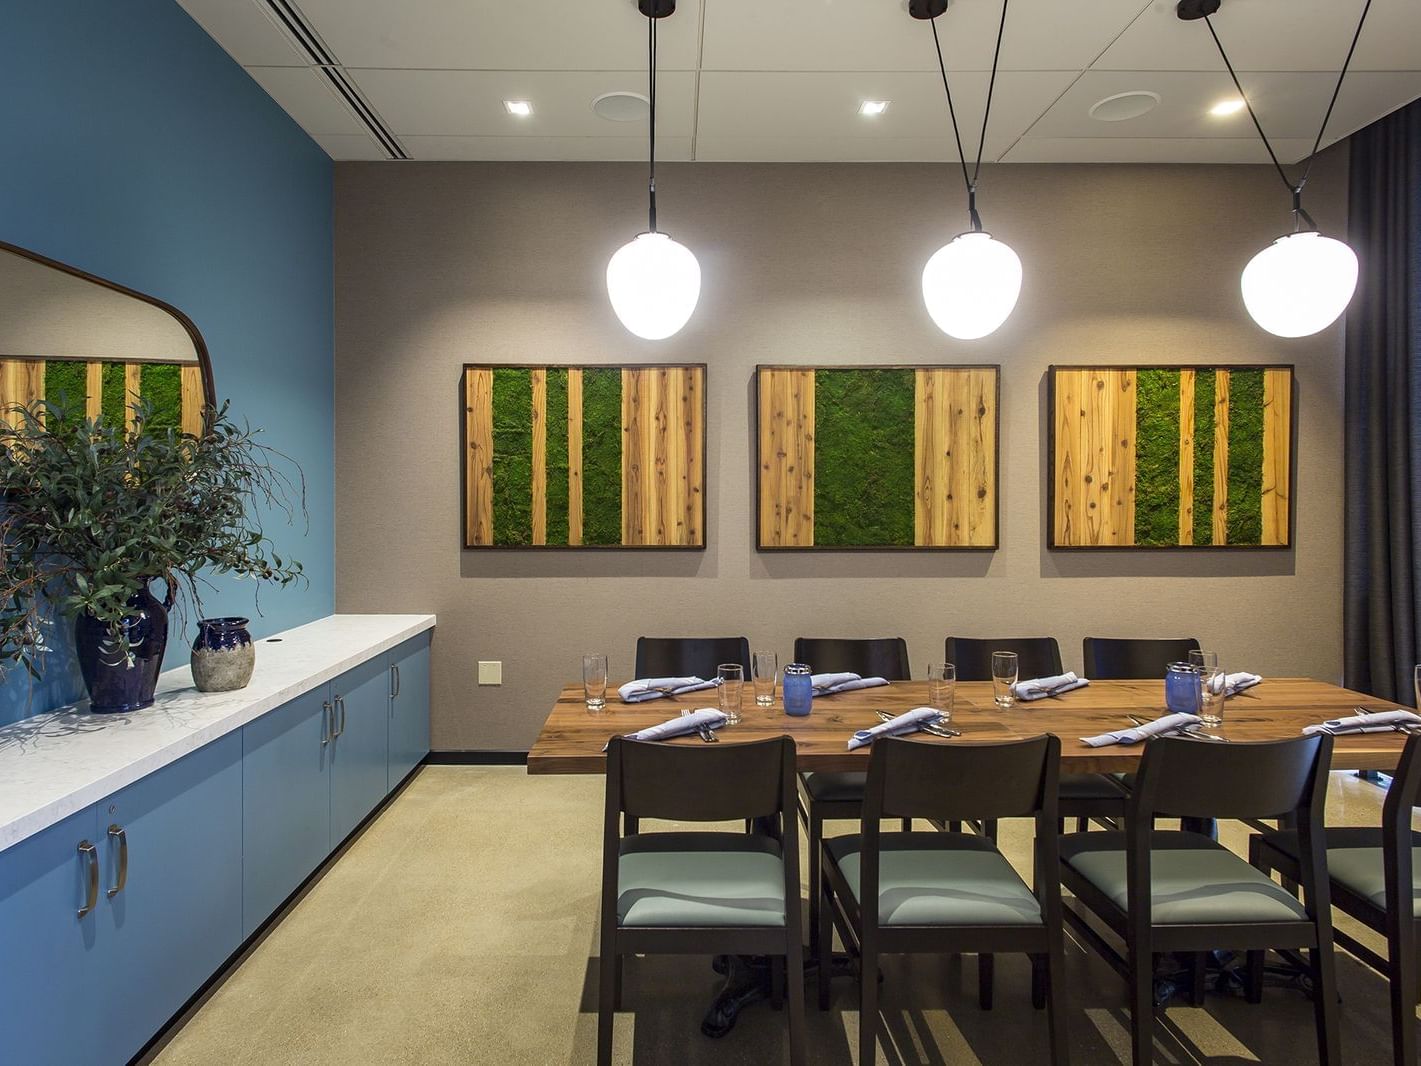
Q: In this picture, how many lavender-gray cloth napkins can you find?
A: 8